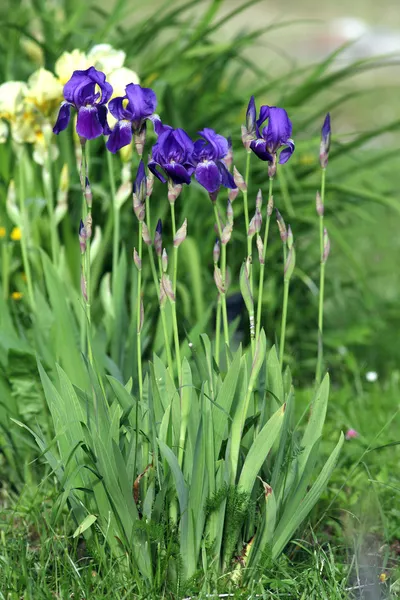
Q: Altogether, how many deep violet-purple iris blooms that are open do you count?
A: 5